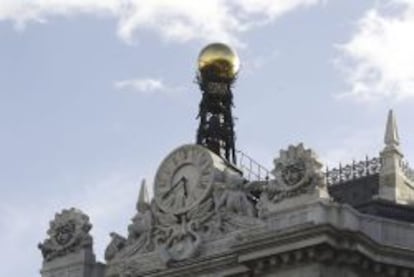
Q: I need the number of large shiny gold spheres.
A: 1